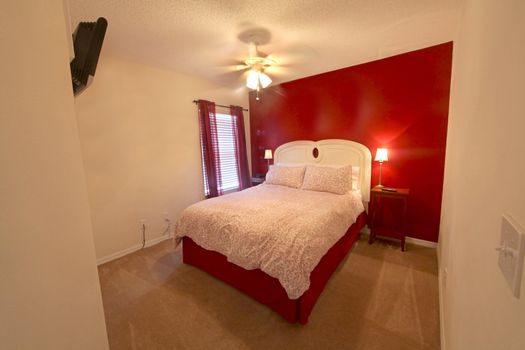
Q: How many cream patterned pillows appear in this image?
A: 2